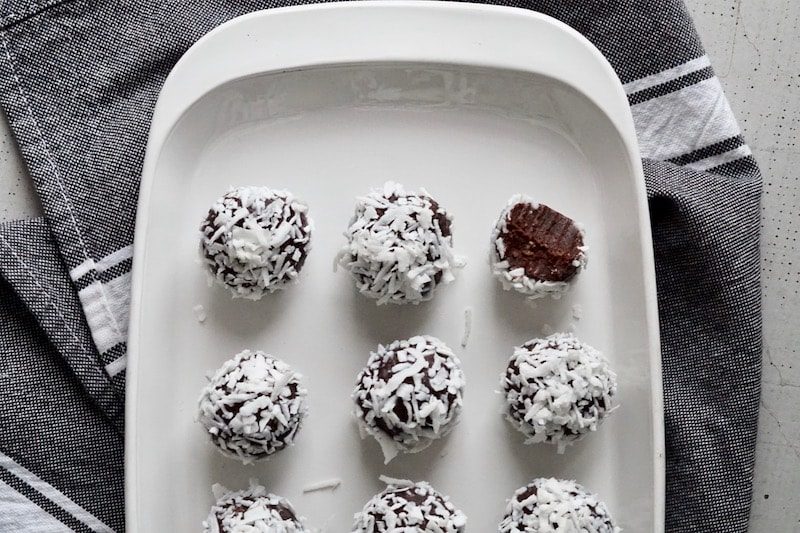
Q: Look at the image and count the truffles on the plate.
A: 9